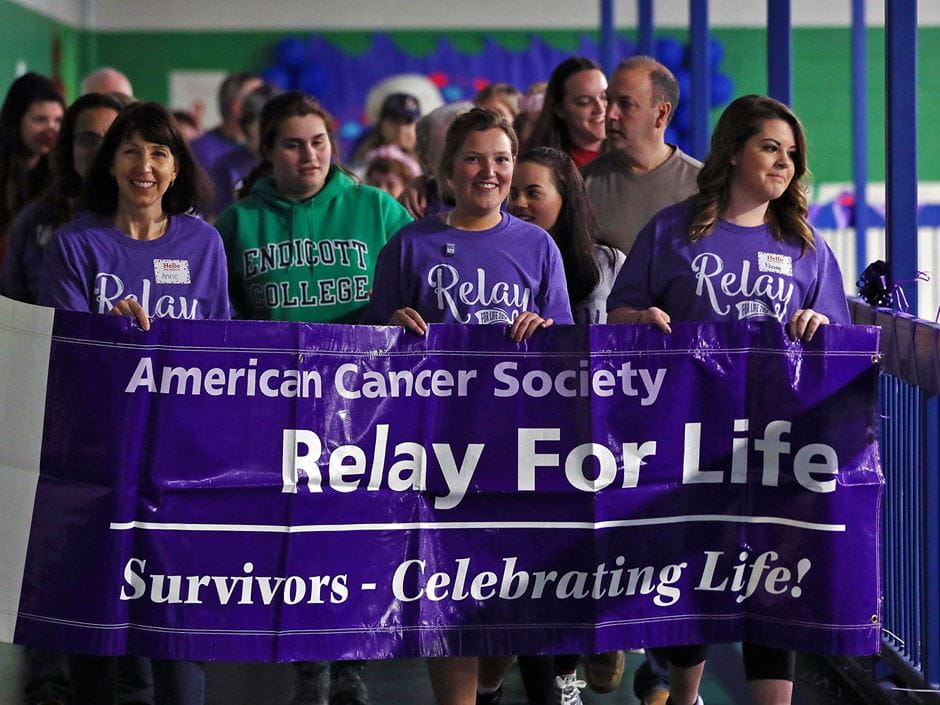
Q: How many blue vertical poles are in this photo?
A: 6